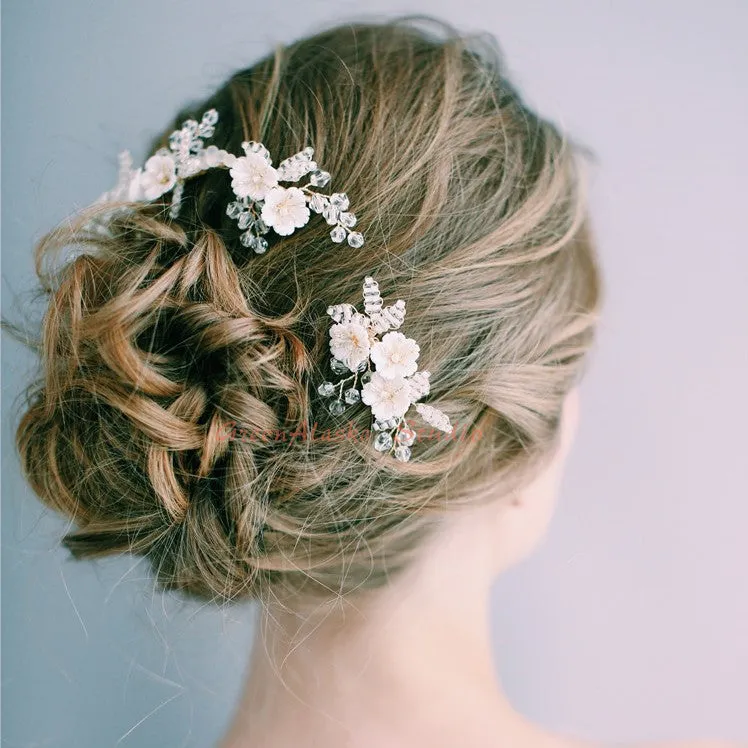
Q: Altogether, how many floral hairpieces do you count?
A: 2